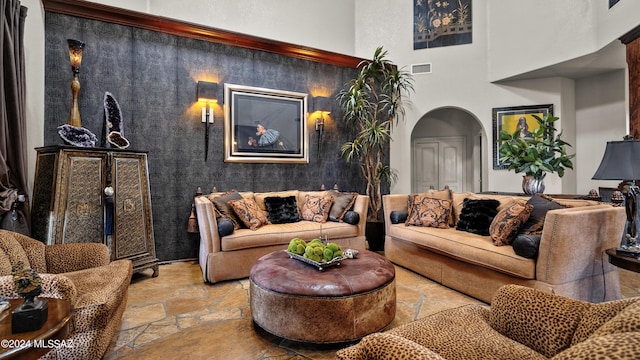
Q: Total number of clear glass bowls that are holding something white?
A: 0